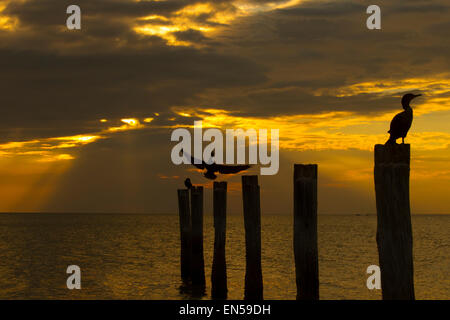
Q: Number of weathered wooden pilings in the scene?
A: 6